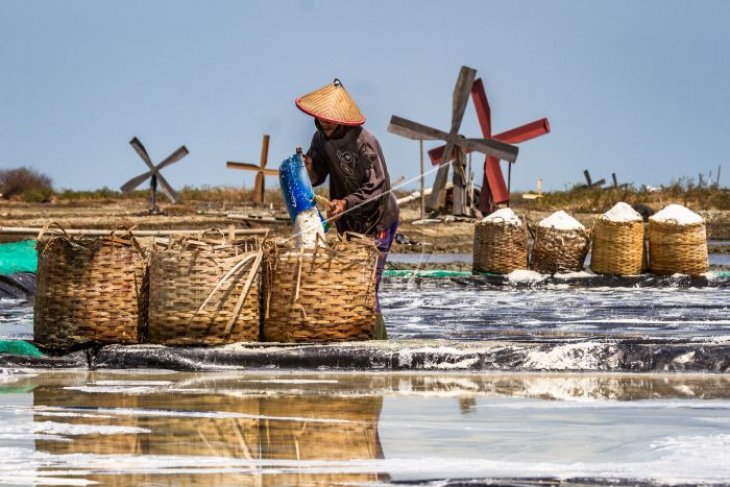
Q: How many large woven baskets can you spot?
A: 7